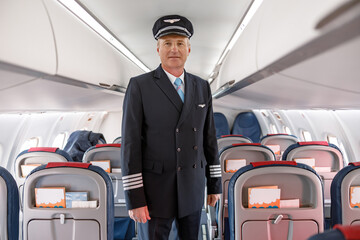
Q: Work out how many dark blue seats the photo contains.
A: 2